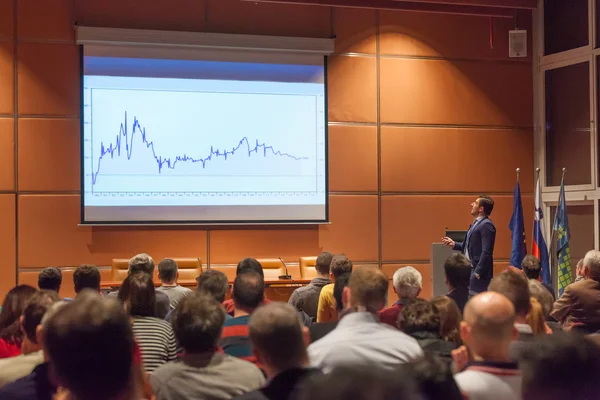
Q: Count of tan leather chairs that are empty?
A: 4